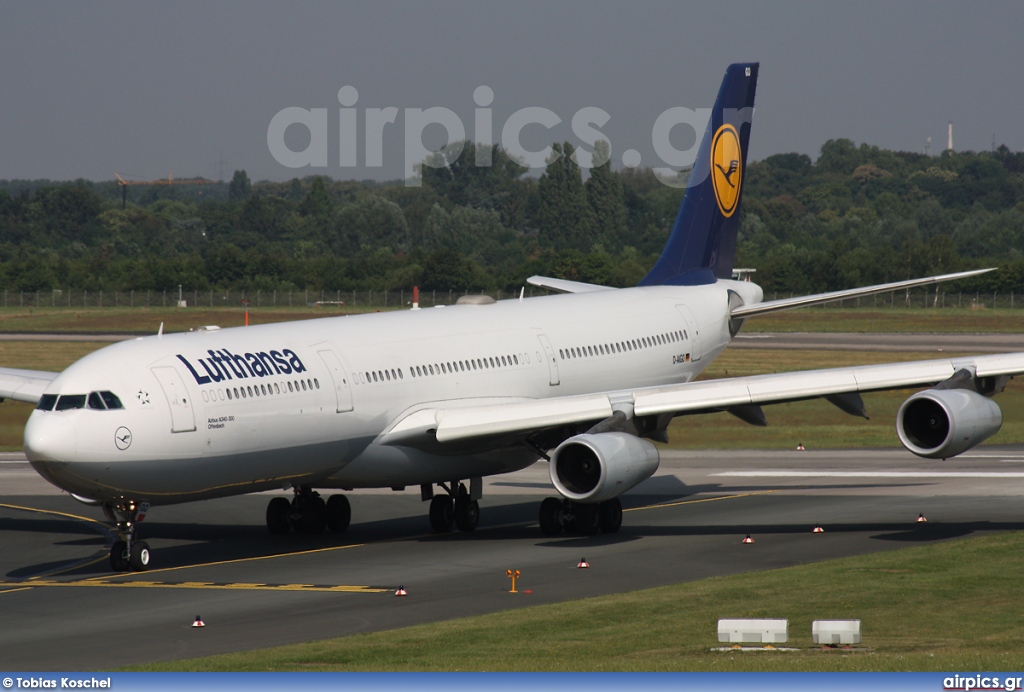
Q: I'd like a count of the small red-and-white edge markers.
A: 7